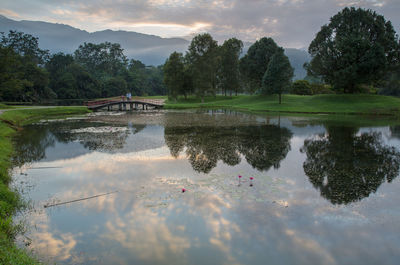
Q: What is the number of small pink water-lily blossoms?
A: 3